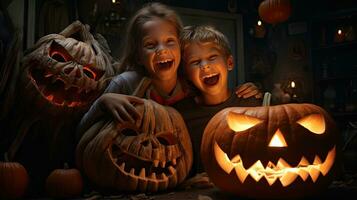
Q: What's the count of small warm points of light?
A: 4